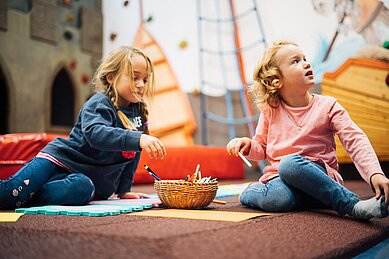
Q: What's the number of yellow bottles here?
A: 0